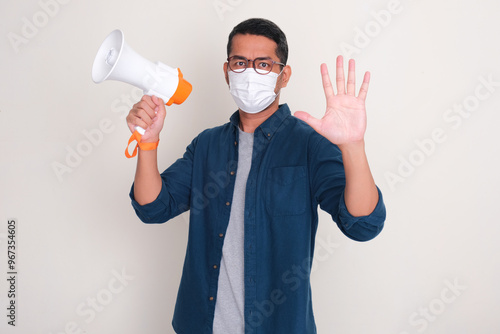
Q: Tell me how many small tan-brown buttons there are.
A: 7